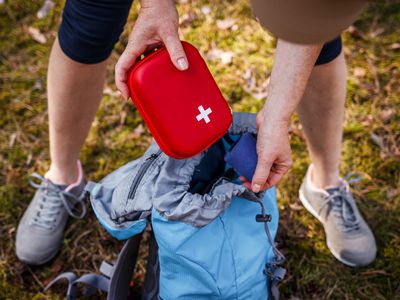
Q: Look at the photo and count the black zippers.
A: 1